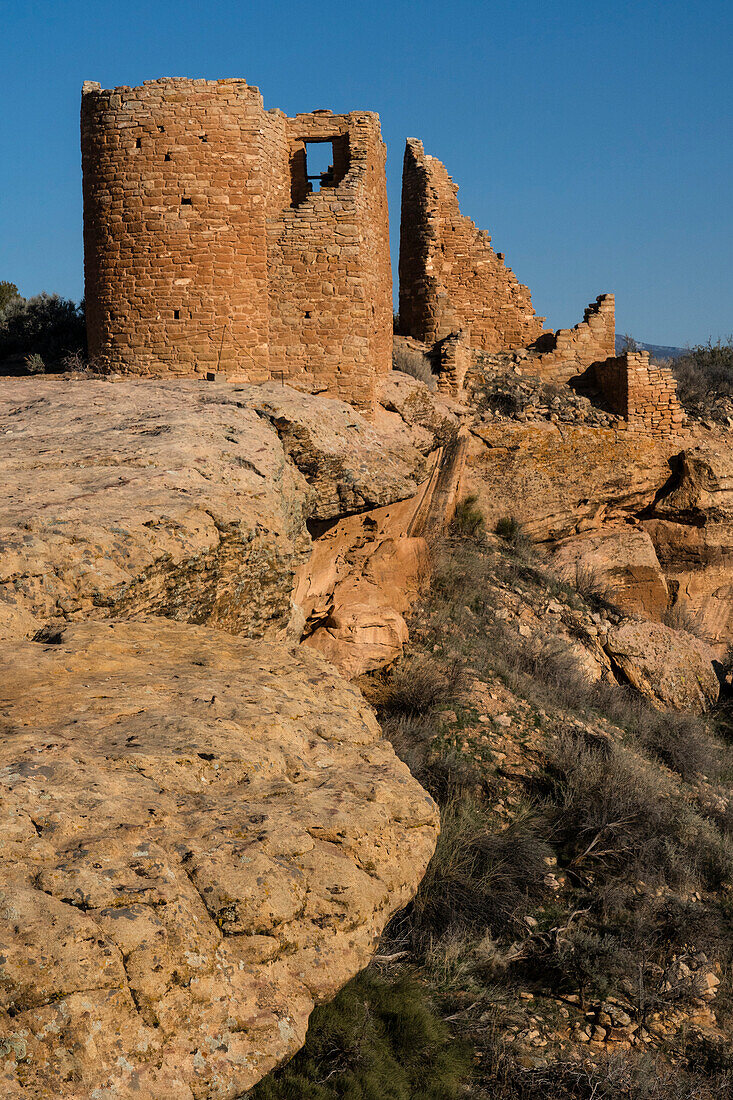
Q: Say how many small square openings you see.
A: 7